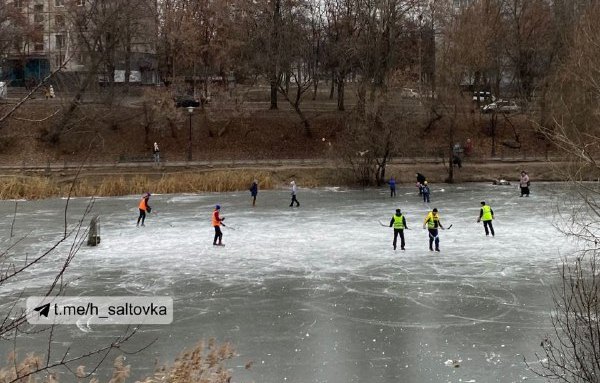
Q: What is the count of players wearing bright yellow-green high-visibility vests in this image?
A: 3